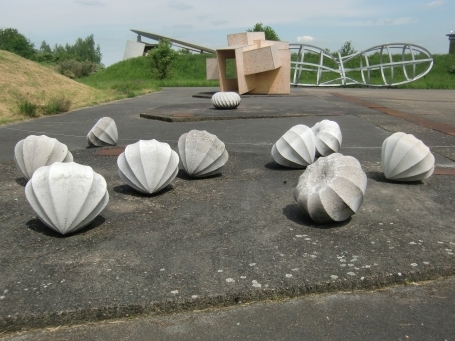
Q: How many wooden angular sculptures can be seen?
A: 1